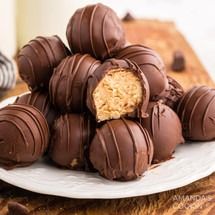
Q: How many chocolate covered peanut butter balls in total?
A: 12